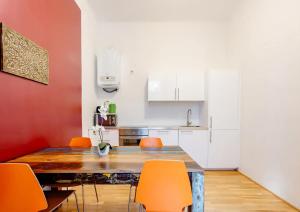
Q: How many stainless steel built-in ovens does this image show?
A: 1